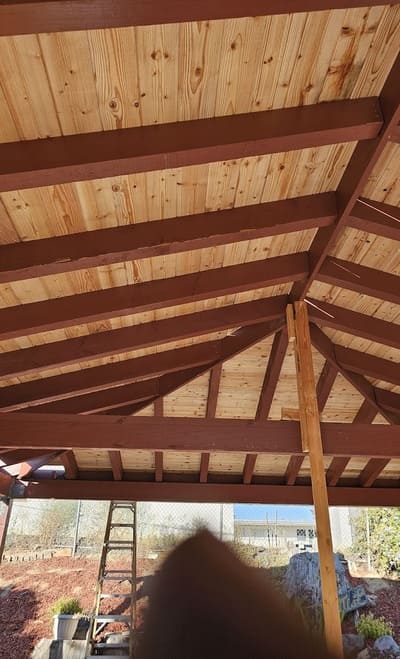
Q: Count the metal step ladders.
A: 1